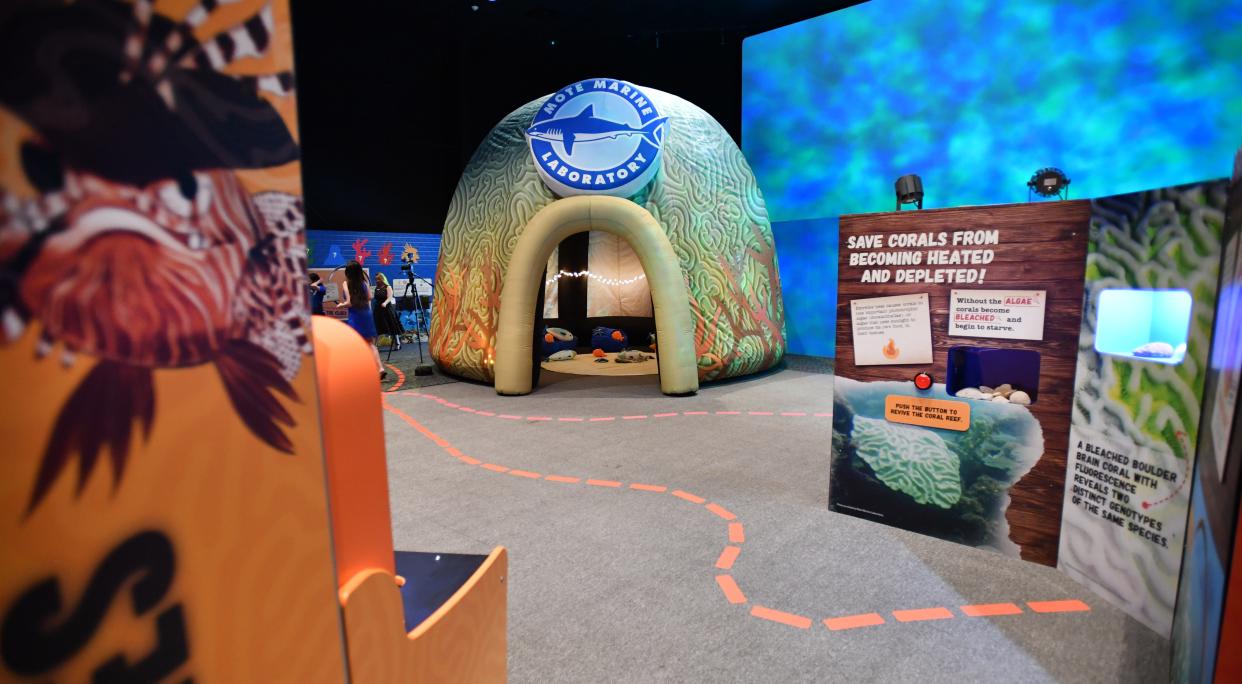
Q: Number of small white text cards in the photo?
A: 2